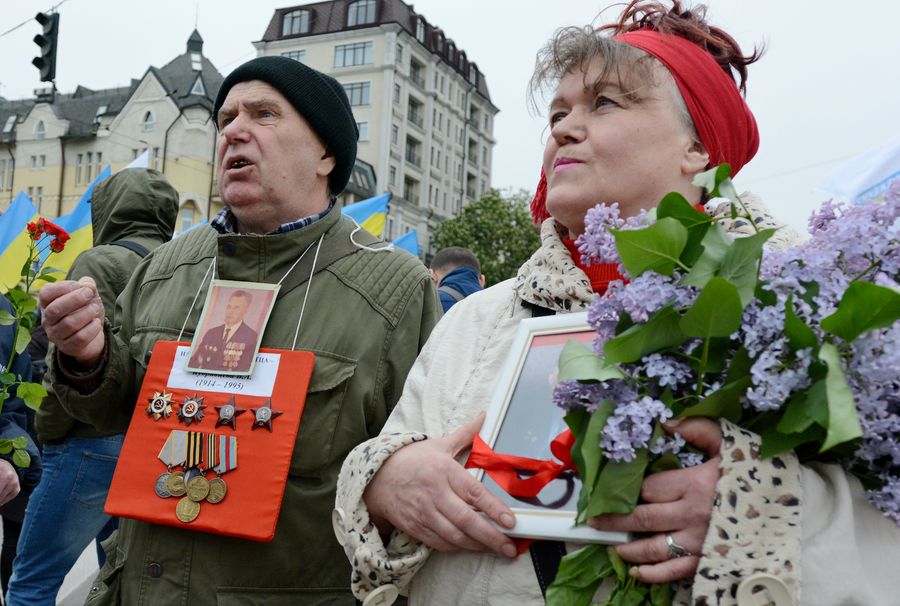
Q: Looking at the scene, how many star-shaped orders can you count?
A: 4